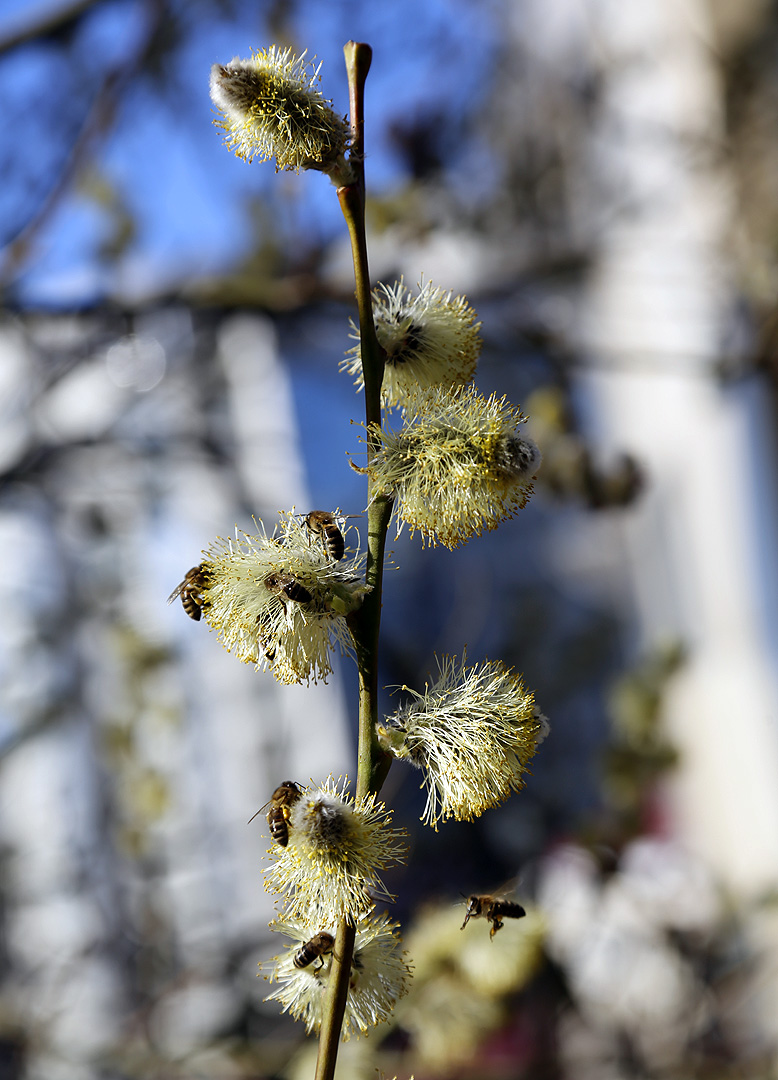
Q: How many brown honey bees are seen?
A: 6